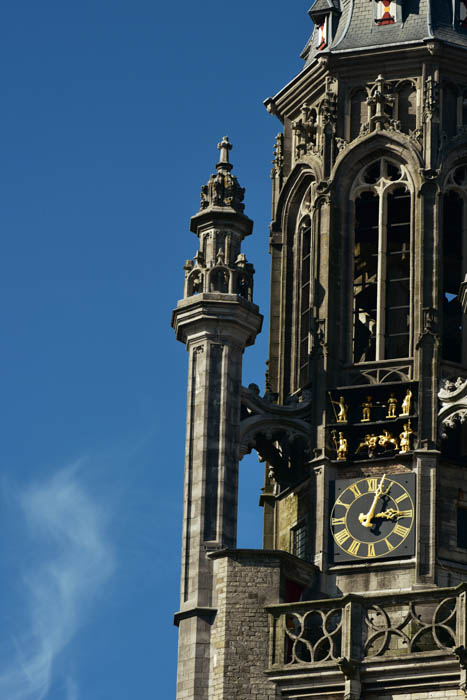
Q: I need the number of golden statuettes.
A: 8